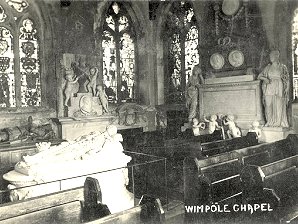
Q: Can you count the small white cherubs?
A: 4